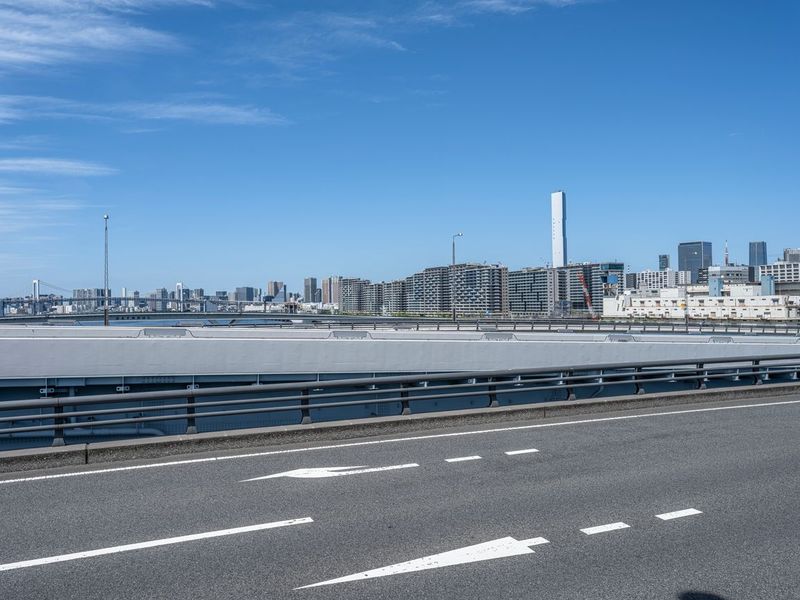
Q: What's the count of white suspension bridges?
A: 1